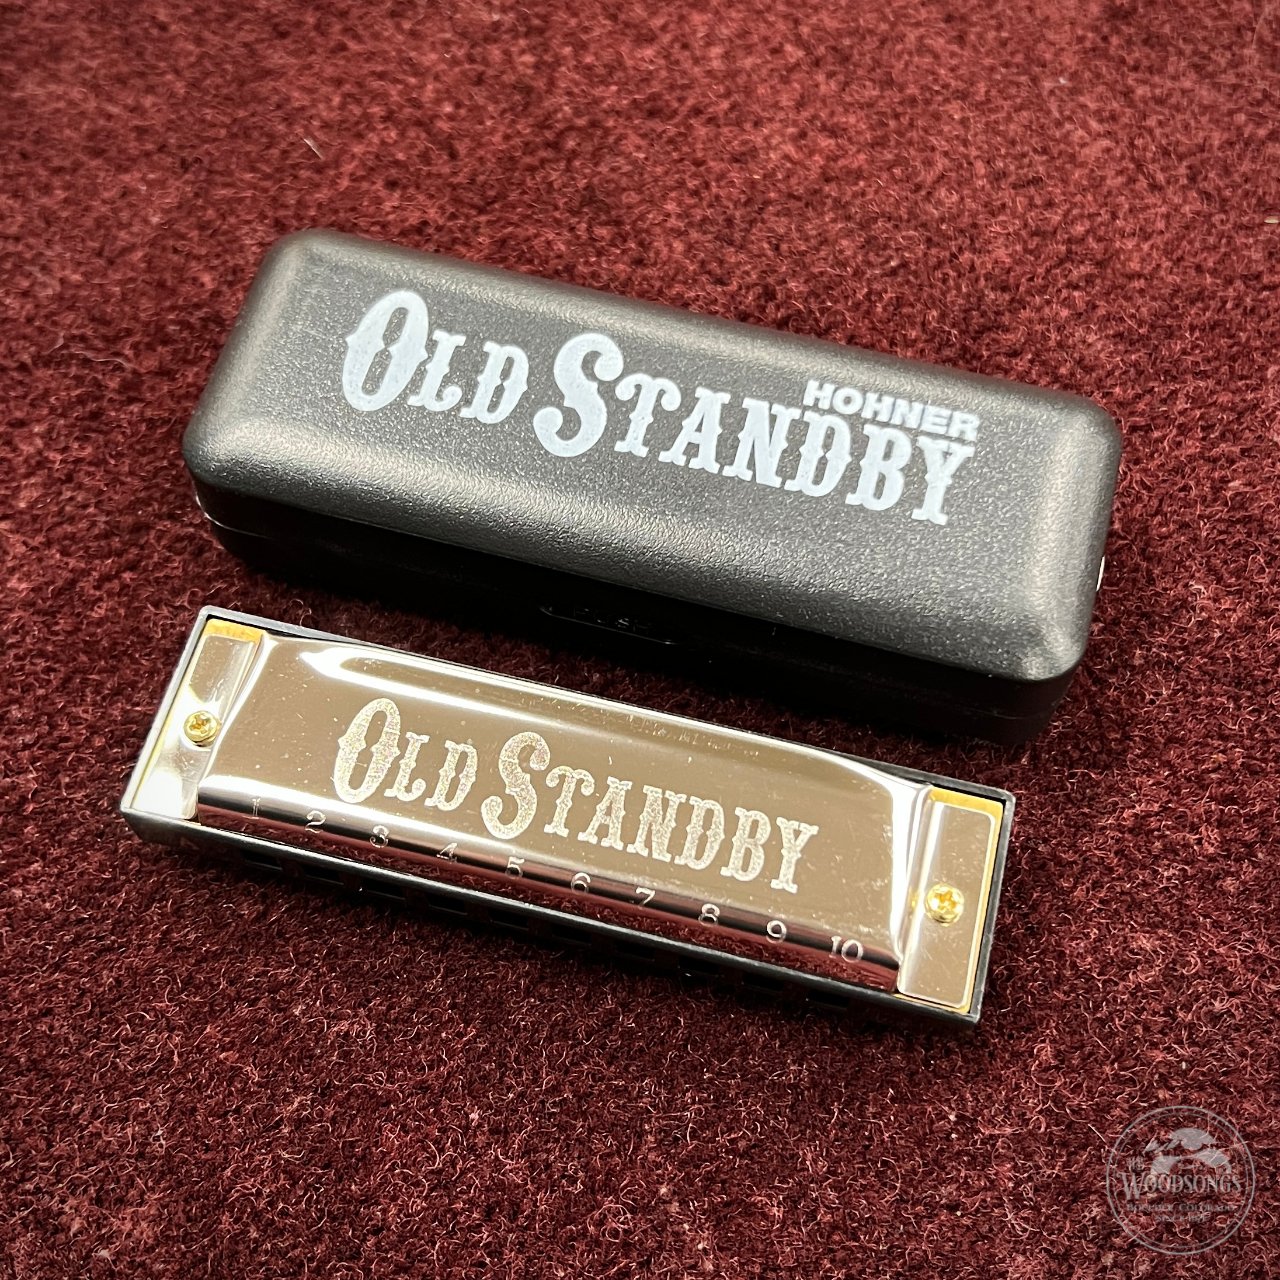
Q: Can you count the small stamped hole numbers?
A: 10